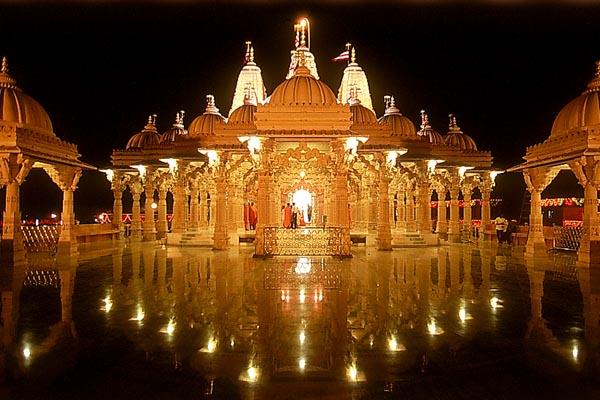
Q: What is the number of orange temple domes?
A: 11